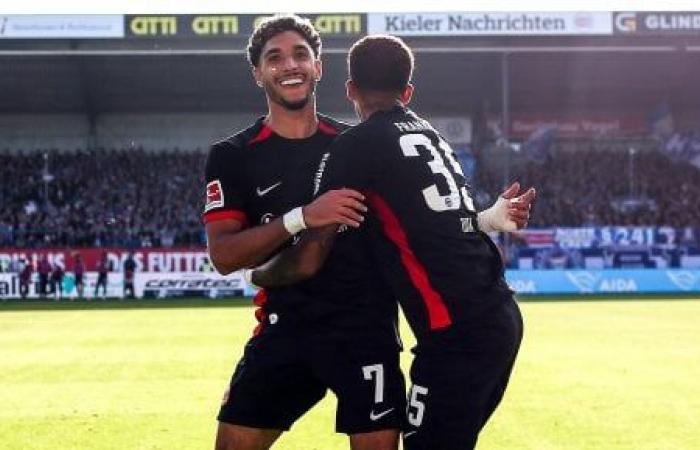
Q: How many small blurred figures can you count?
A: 6